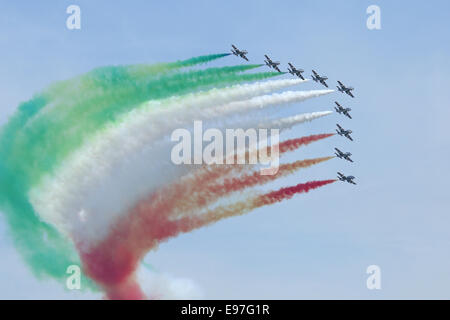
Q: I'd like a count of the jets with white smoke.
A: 3